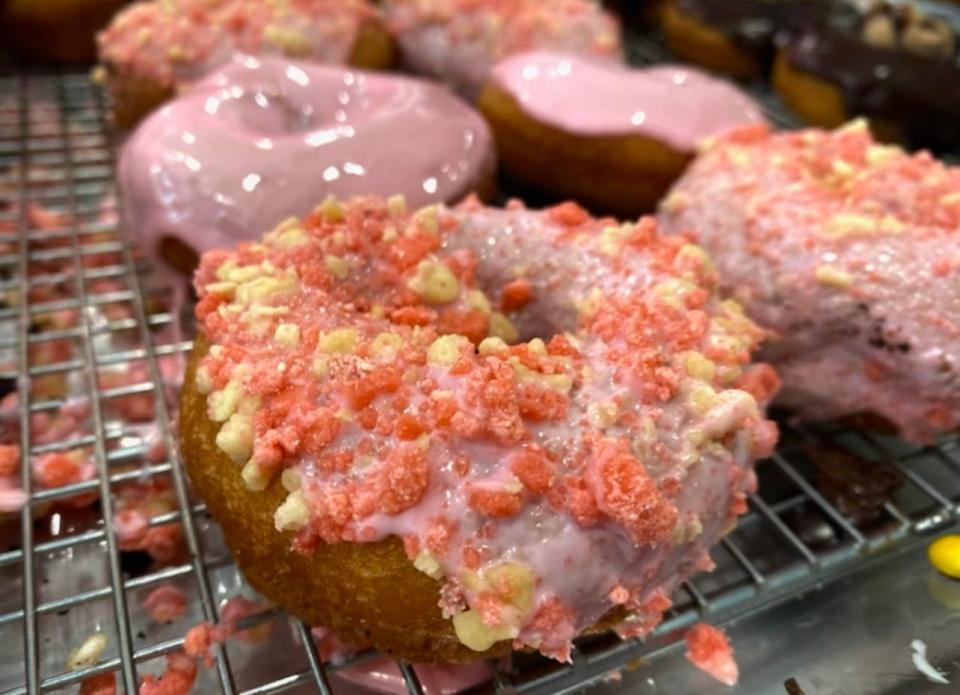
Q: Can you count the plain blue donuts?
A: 0